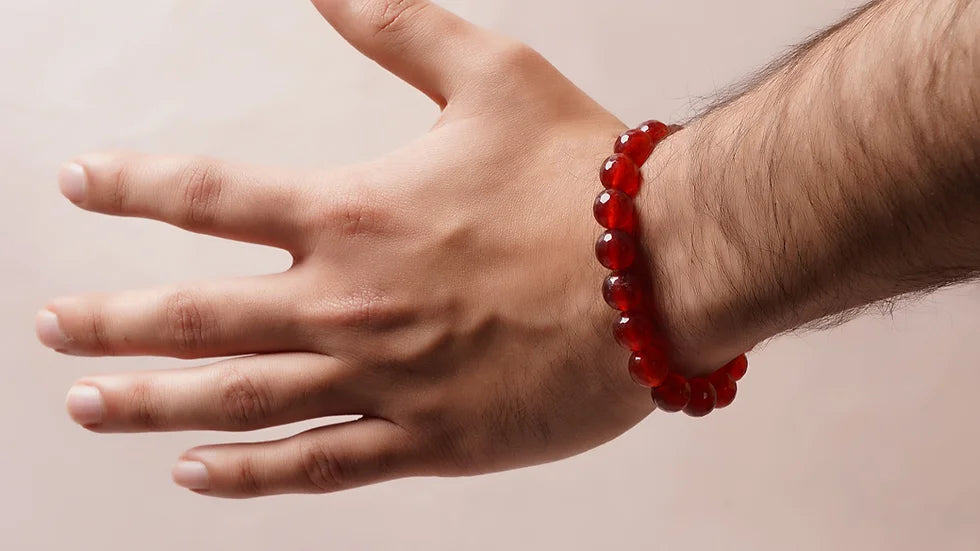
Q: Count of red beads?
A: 12